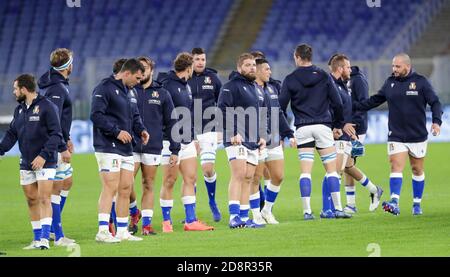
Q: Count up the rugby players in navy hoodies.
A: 14